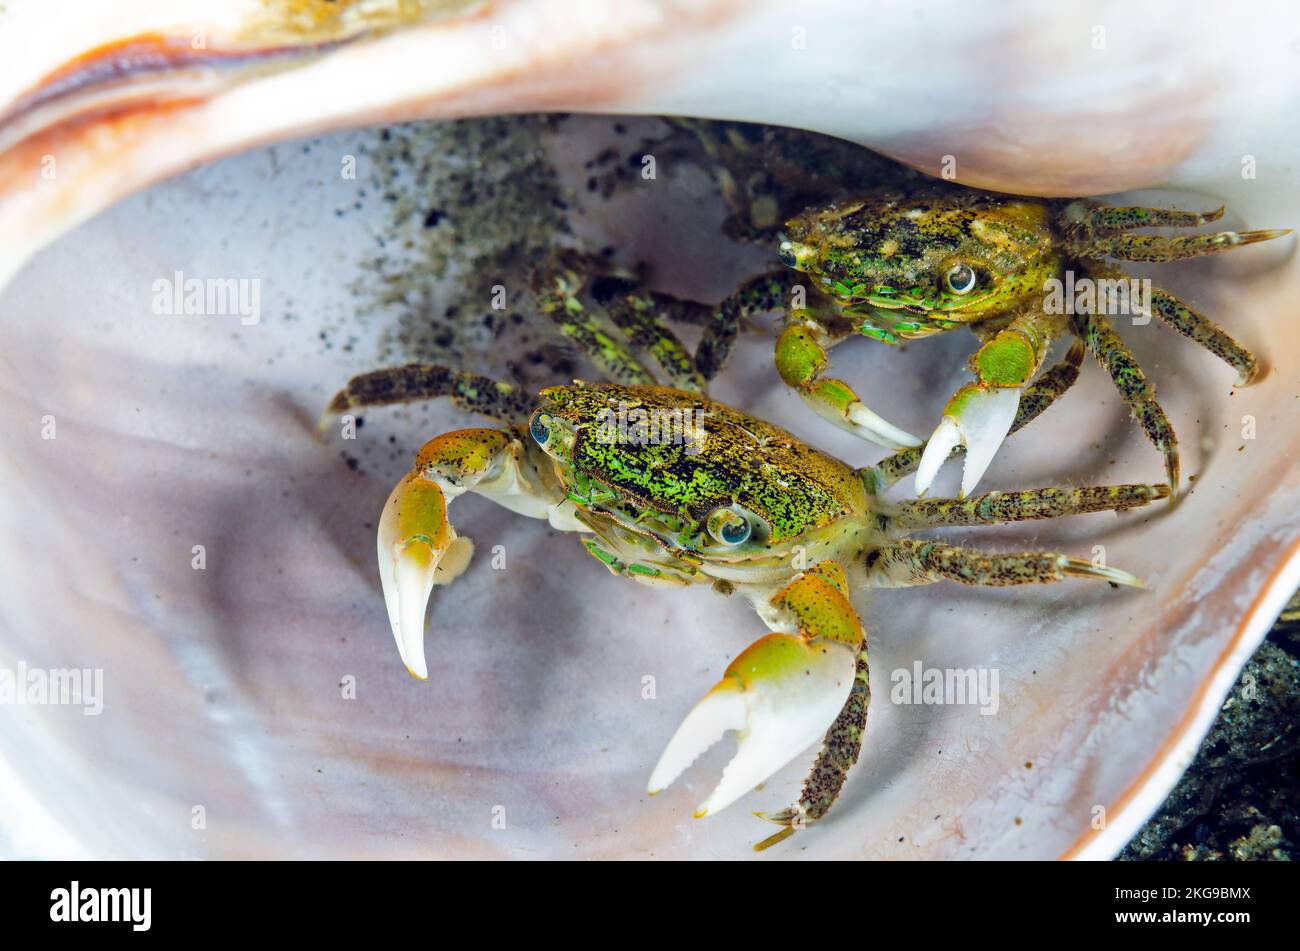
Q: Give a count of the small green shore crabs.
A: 2